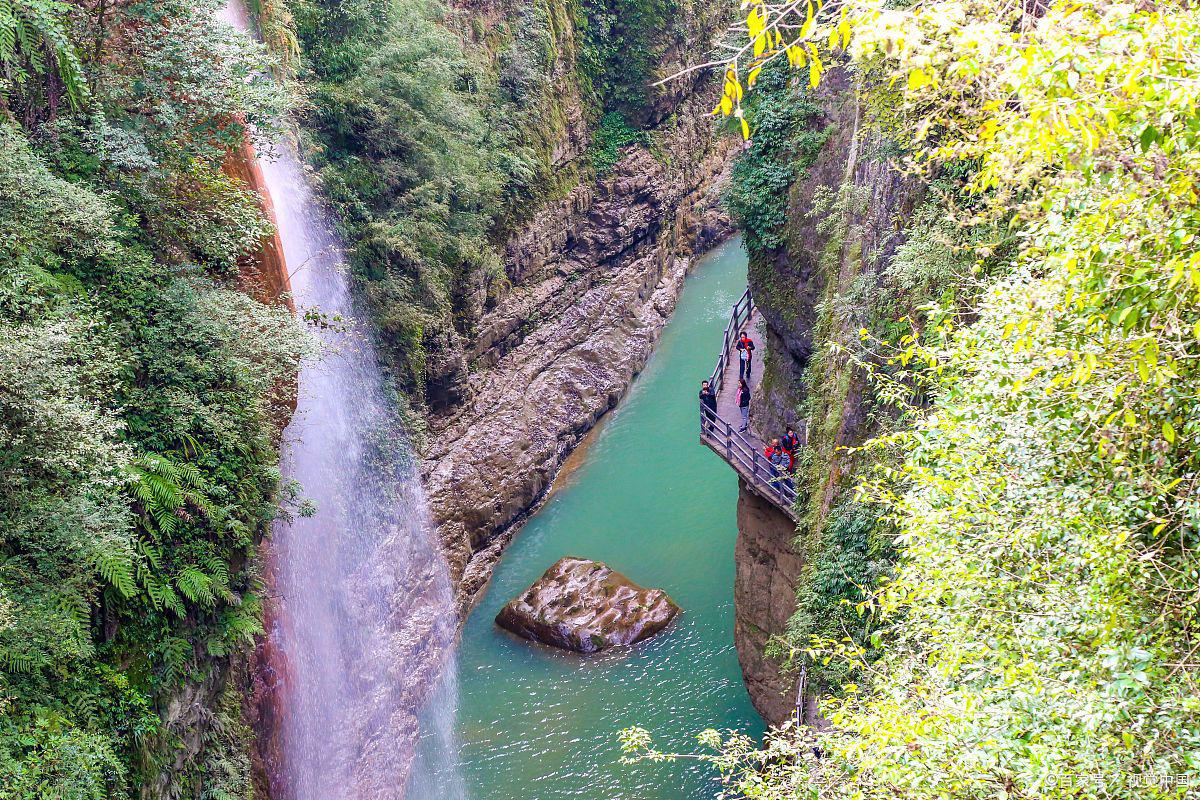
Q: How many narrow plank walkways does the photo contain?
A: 1